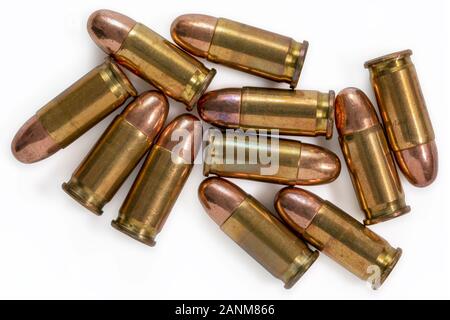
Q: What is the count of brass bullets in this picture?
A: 11